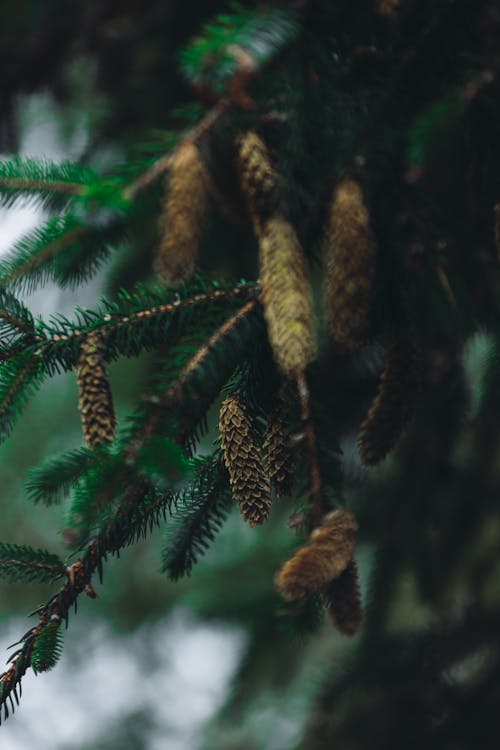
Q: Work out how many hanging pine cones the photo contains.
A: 10